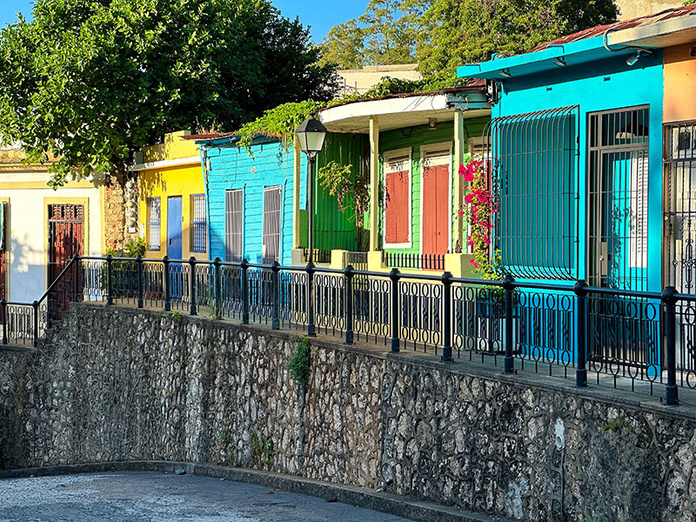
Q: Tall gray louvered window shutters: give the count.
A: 2